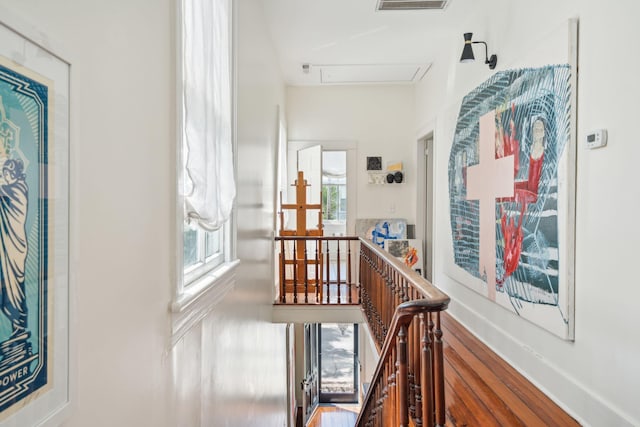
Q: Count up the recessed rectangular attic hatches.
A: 1